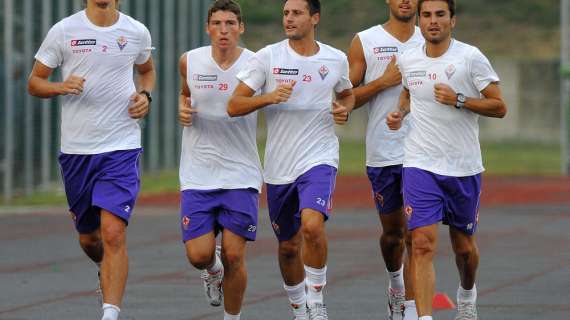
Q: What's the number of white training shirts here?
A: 5